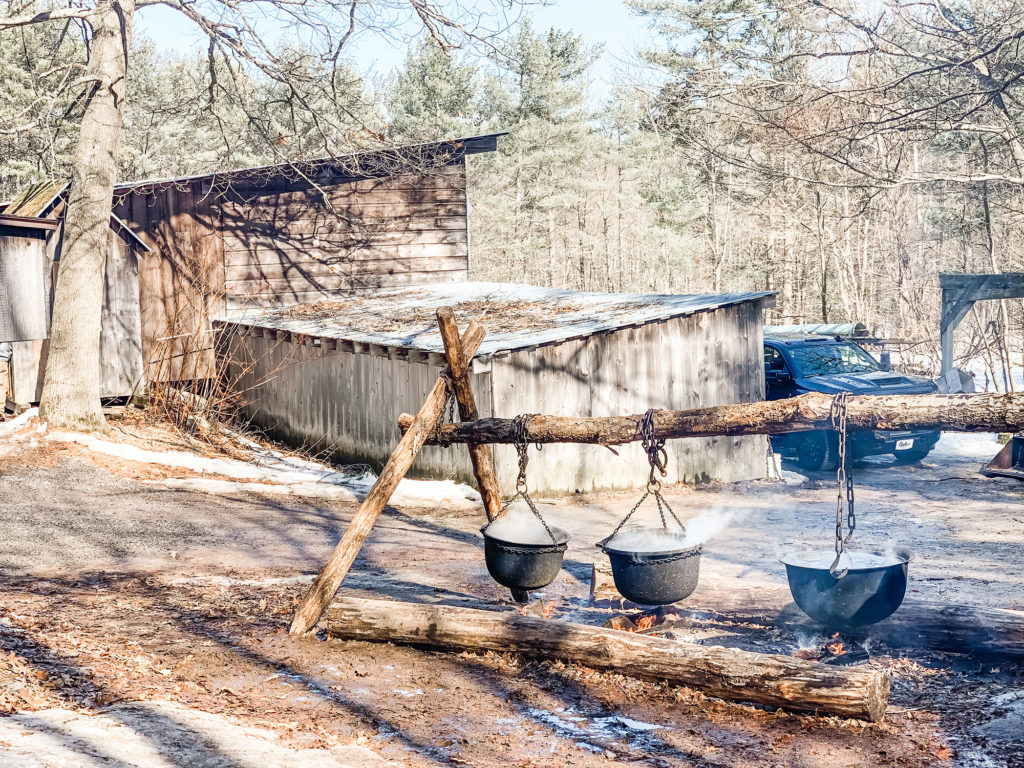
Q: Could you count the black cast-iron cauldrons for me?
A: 3